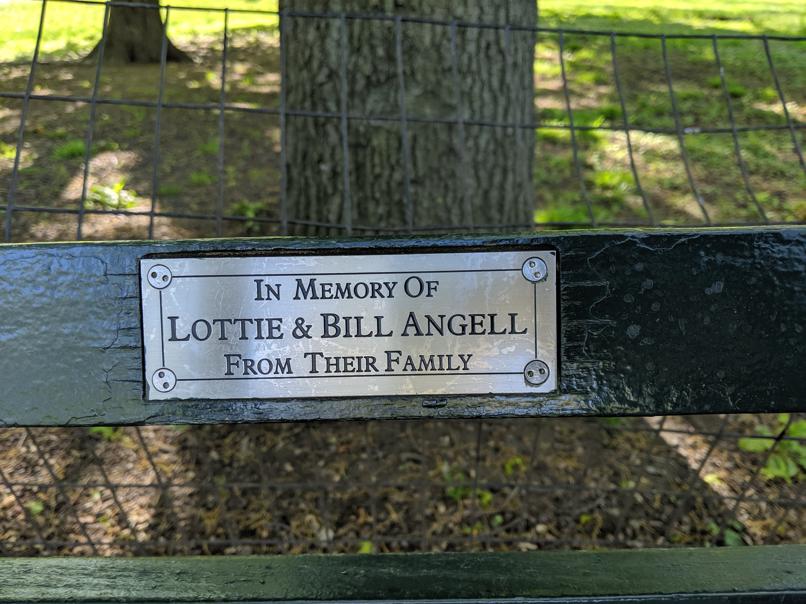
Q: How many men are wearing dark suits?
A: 0